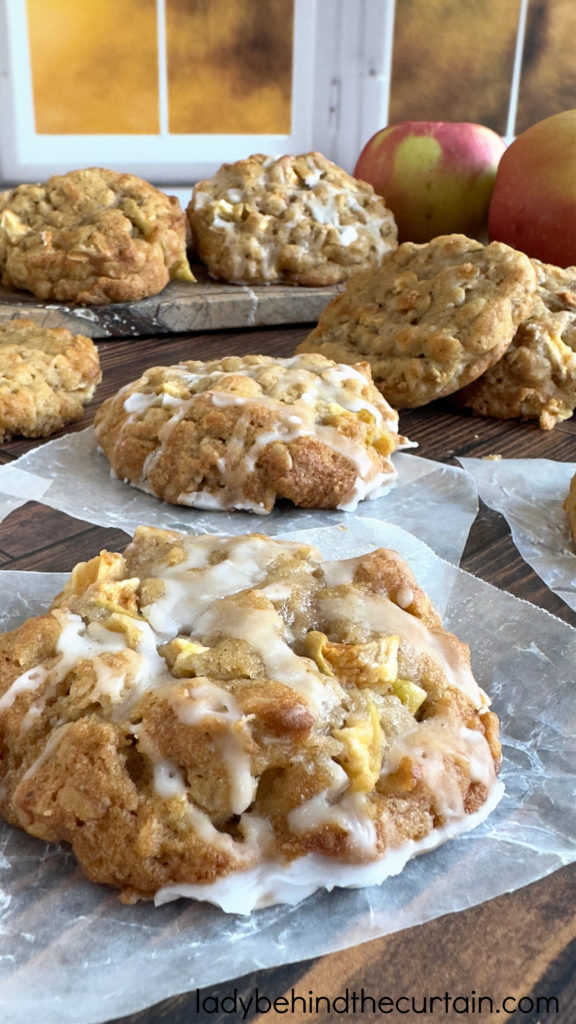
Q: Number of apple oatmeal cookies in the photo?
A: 8